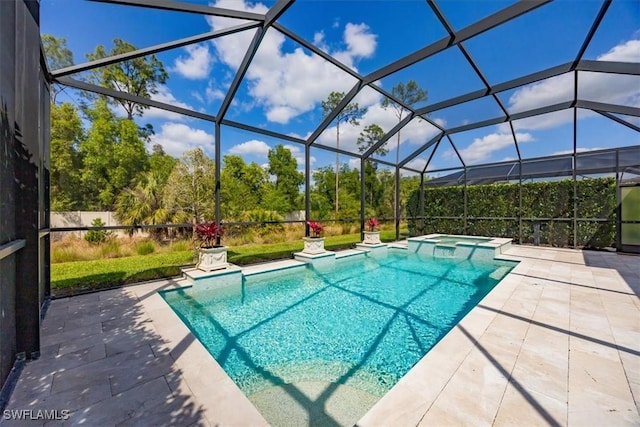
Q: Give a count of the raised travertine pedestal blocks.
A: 3